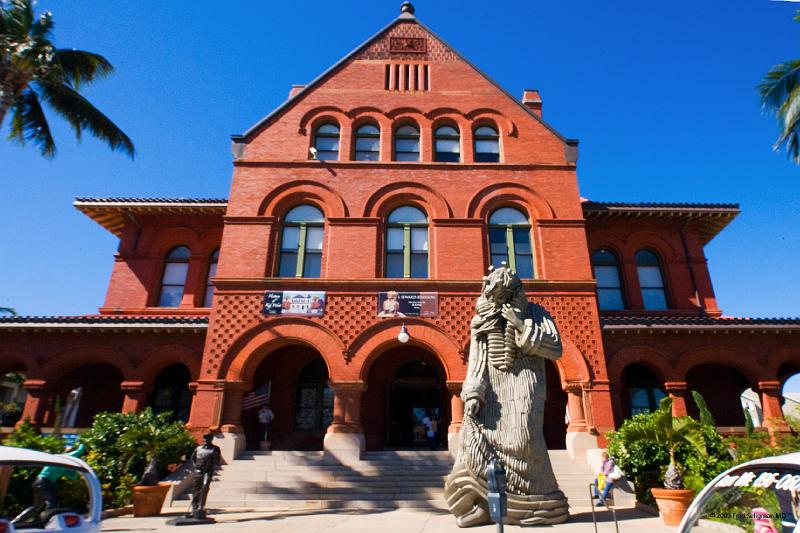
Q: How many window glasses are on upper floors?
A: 12